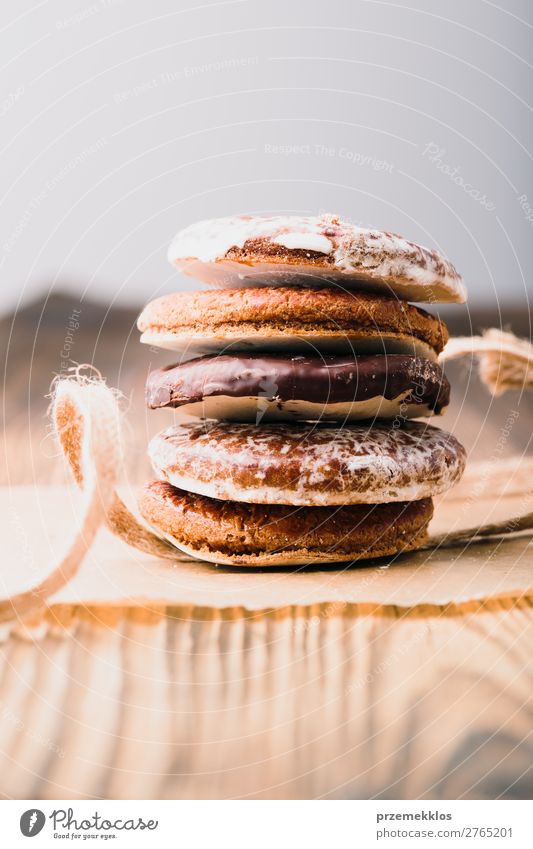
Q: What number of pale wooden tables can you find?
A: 1